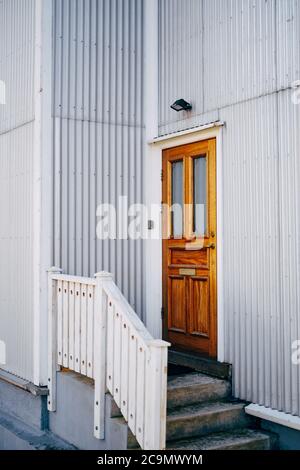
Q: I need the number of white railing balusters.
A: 11